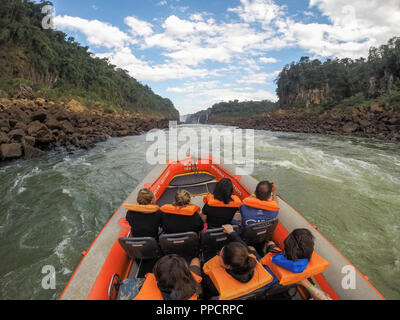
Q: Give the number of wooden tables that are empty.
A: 0